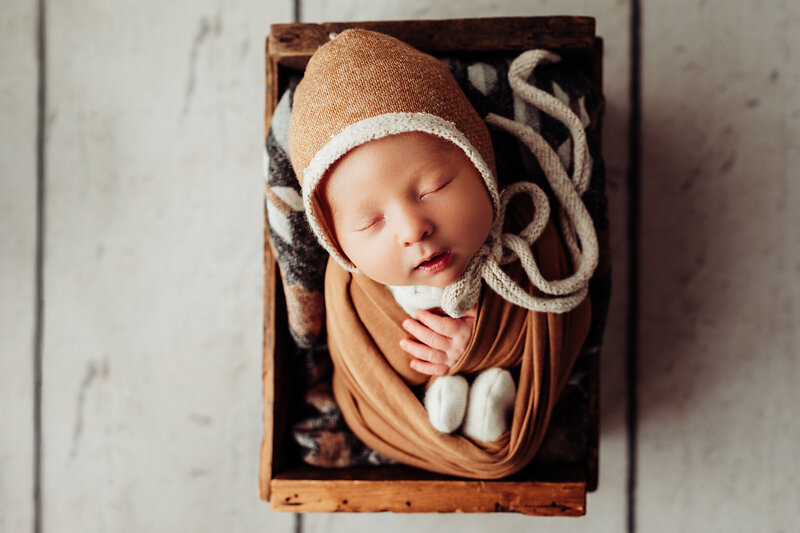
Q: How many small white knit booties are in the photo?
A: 2